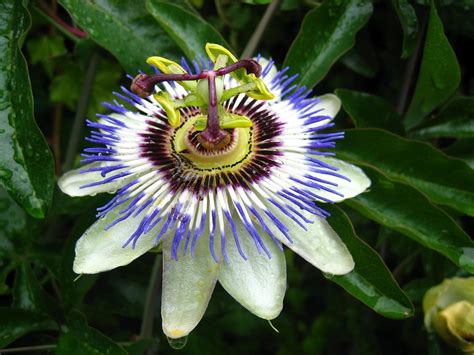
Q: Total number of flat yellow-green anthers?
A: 5